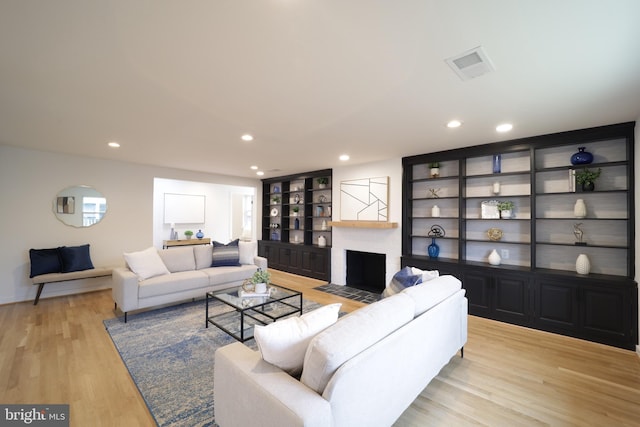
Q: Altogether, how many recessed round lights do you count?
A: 7